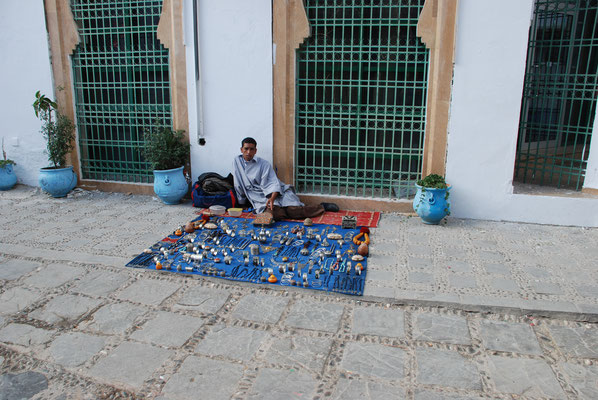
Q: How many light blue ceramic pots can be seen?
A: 4